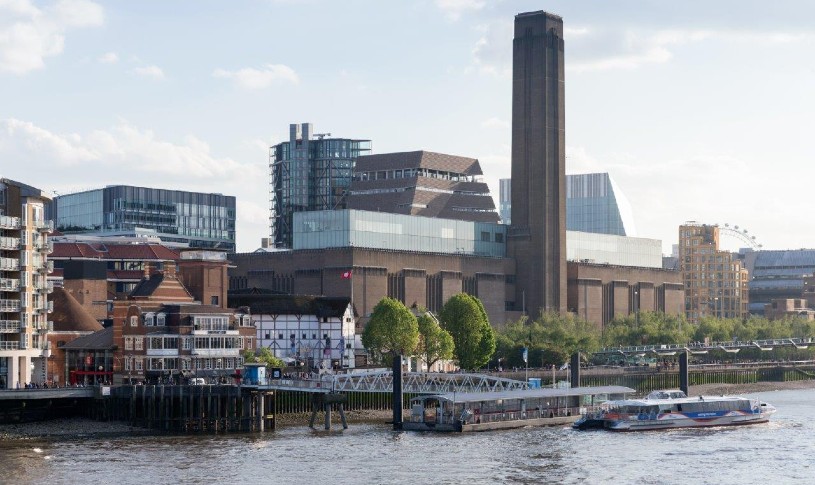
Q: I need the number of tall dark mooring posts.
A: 3